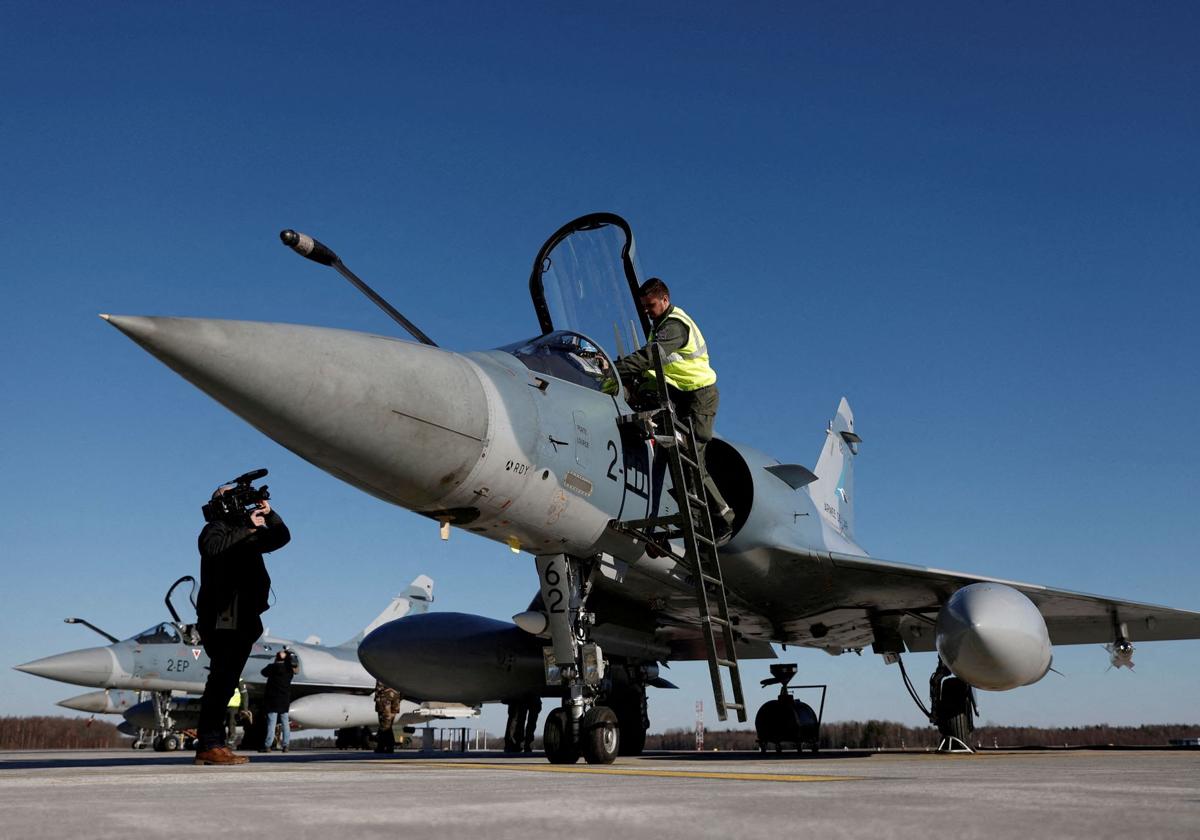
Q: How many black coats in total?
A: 2